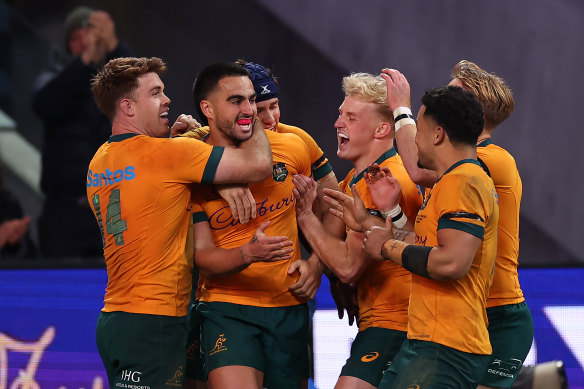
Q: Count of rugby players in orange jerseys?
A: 6